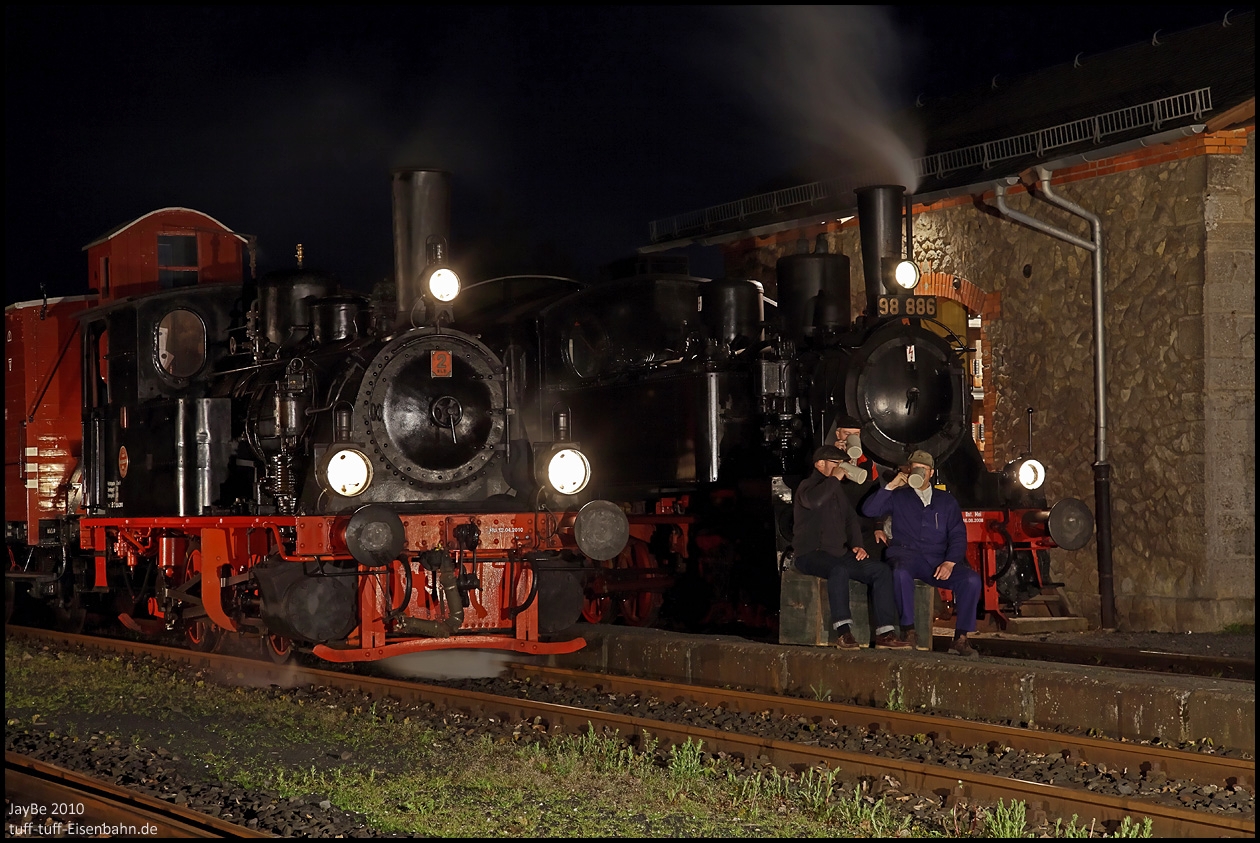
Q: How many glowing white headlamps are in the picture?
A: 5